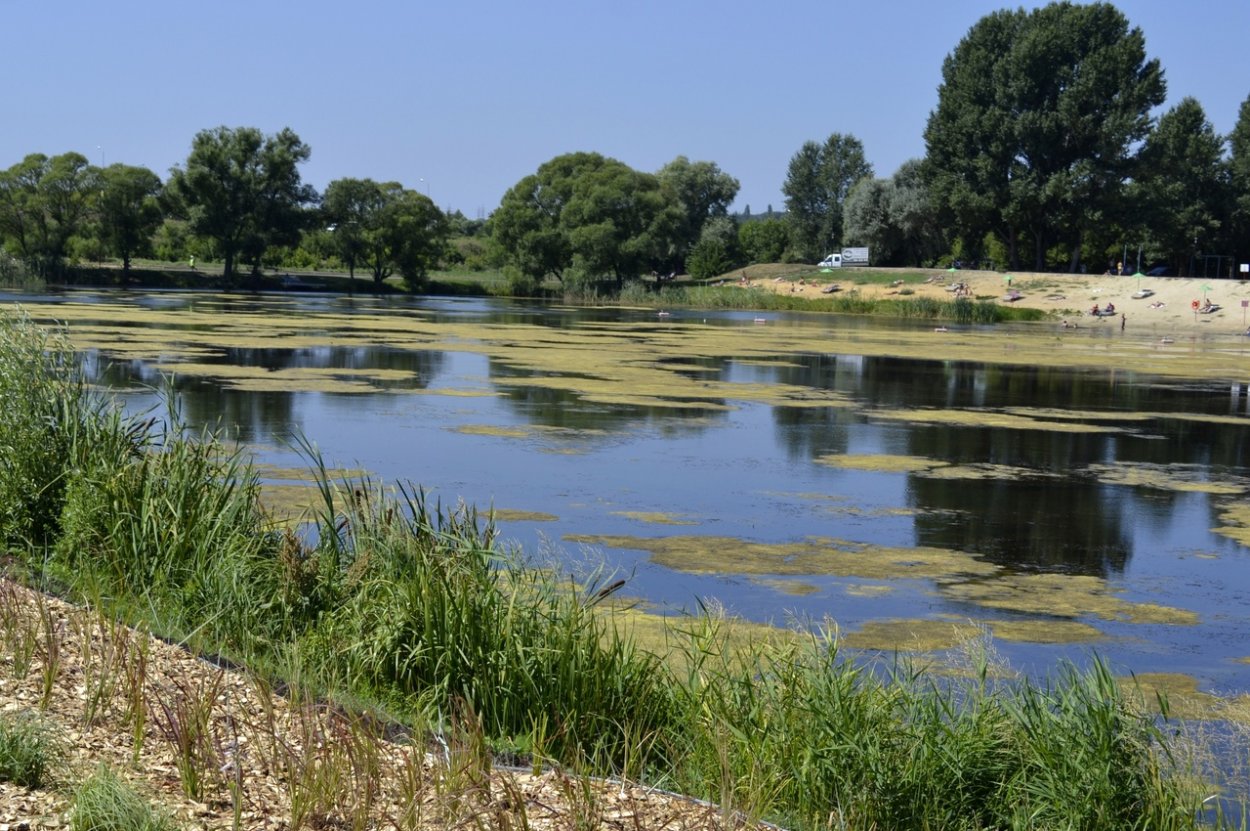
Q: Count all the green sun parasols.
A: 5